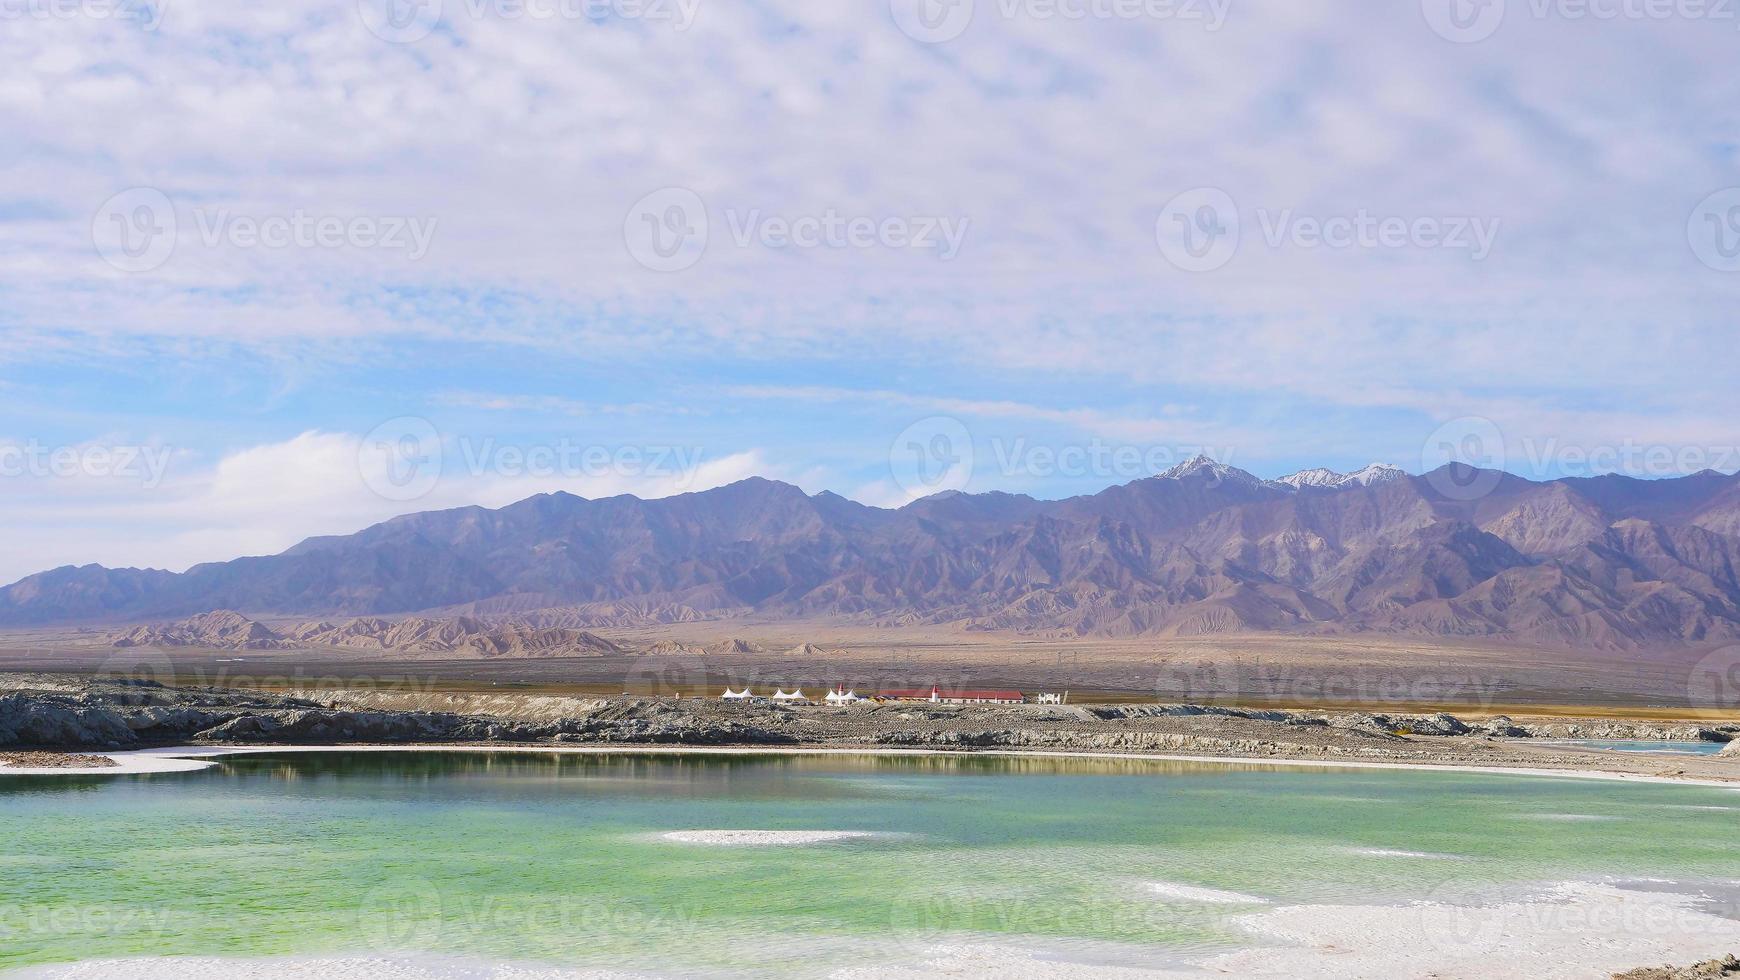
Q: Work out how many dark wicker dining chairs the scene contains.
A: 0